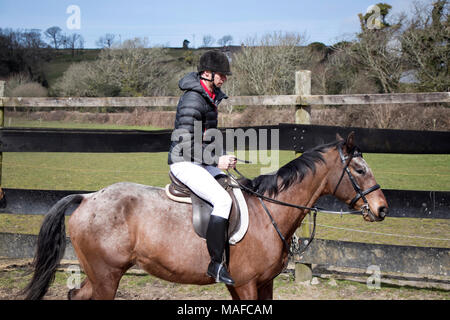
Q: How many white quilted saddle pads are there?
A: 1